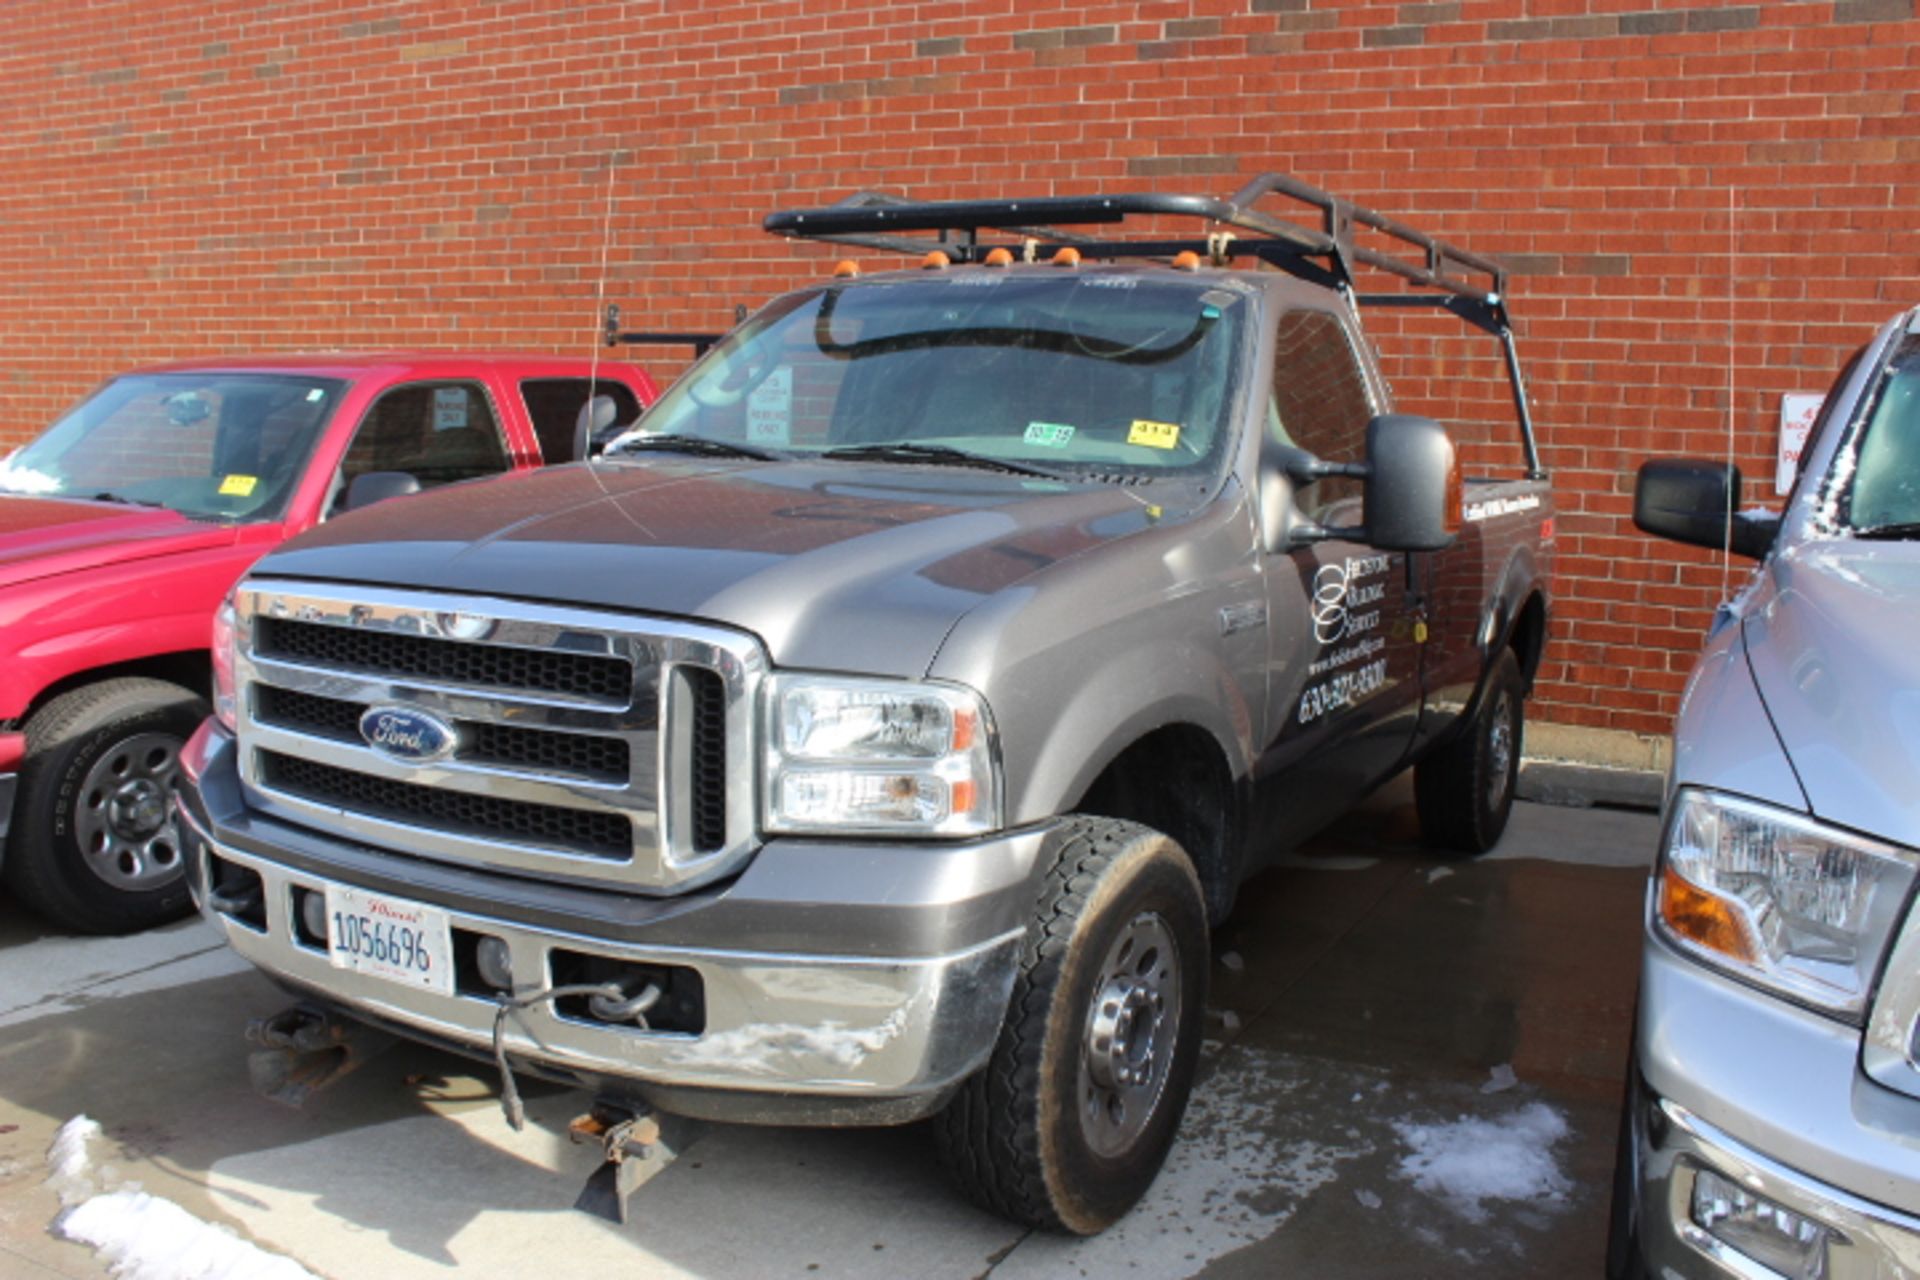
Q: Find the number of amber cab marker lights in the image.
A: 5